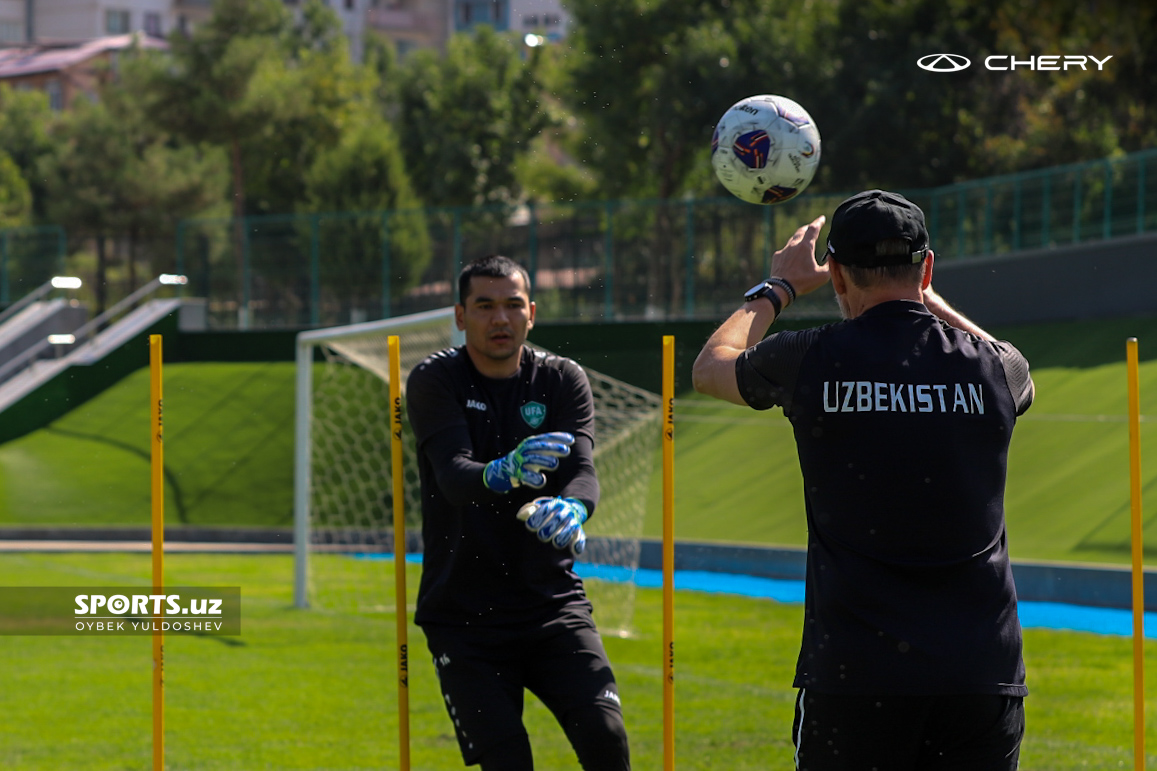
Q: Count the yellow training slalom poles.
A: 4